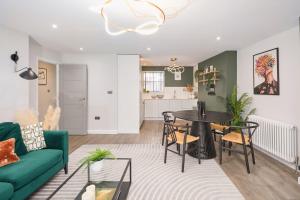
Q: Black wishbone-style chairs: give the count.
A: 4